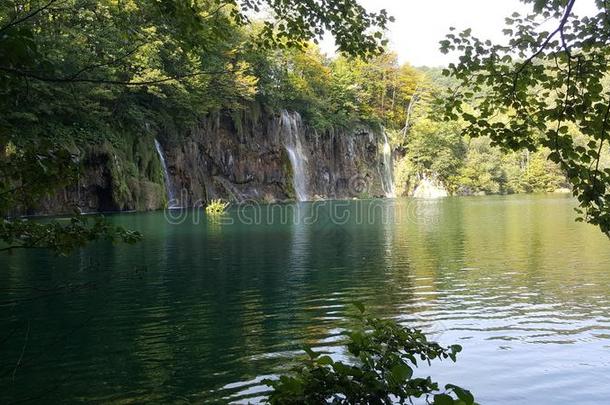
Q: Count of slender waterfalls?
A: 3